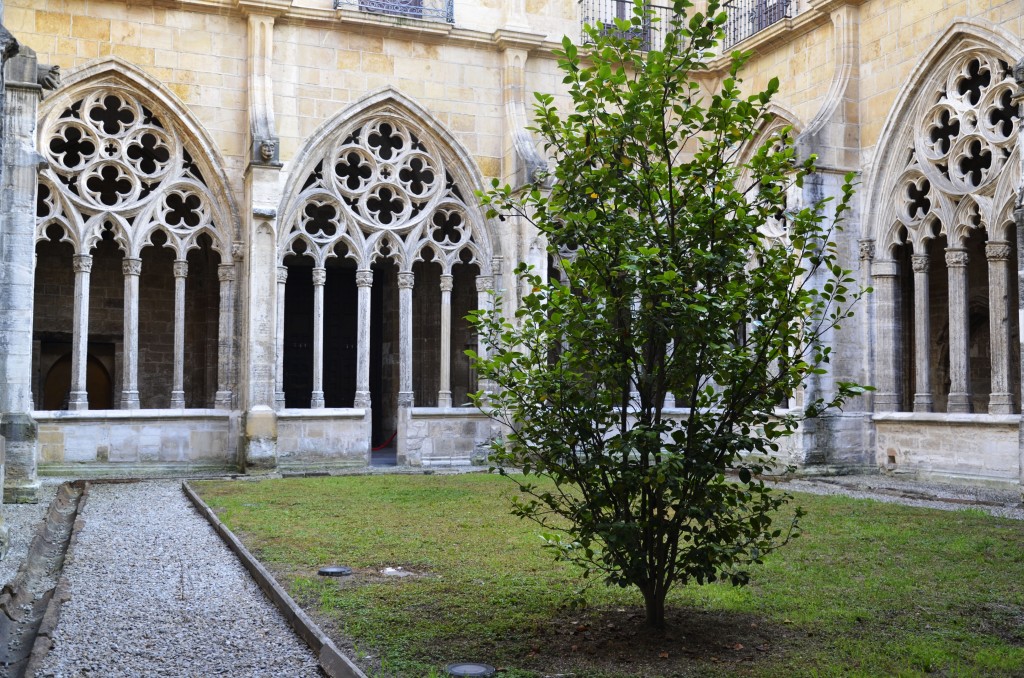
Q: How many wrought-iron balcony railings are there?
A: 3